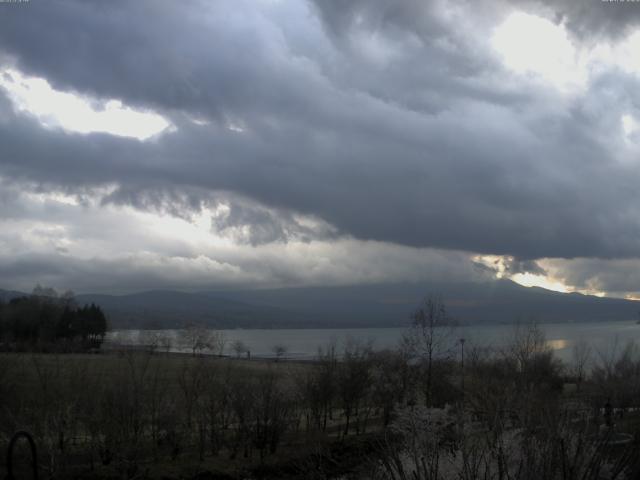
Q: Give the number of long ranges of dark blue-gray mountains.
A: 1